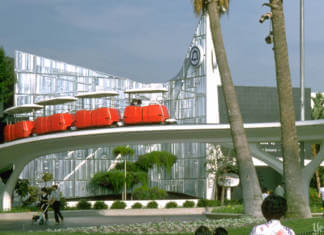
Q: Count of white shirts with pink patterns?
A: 1